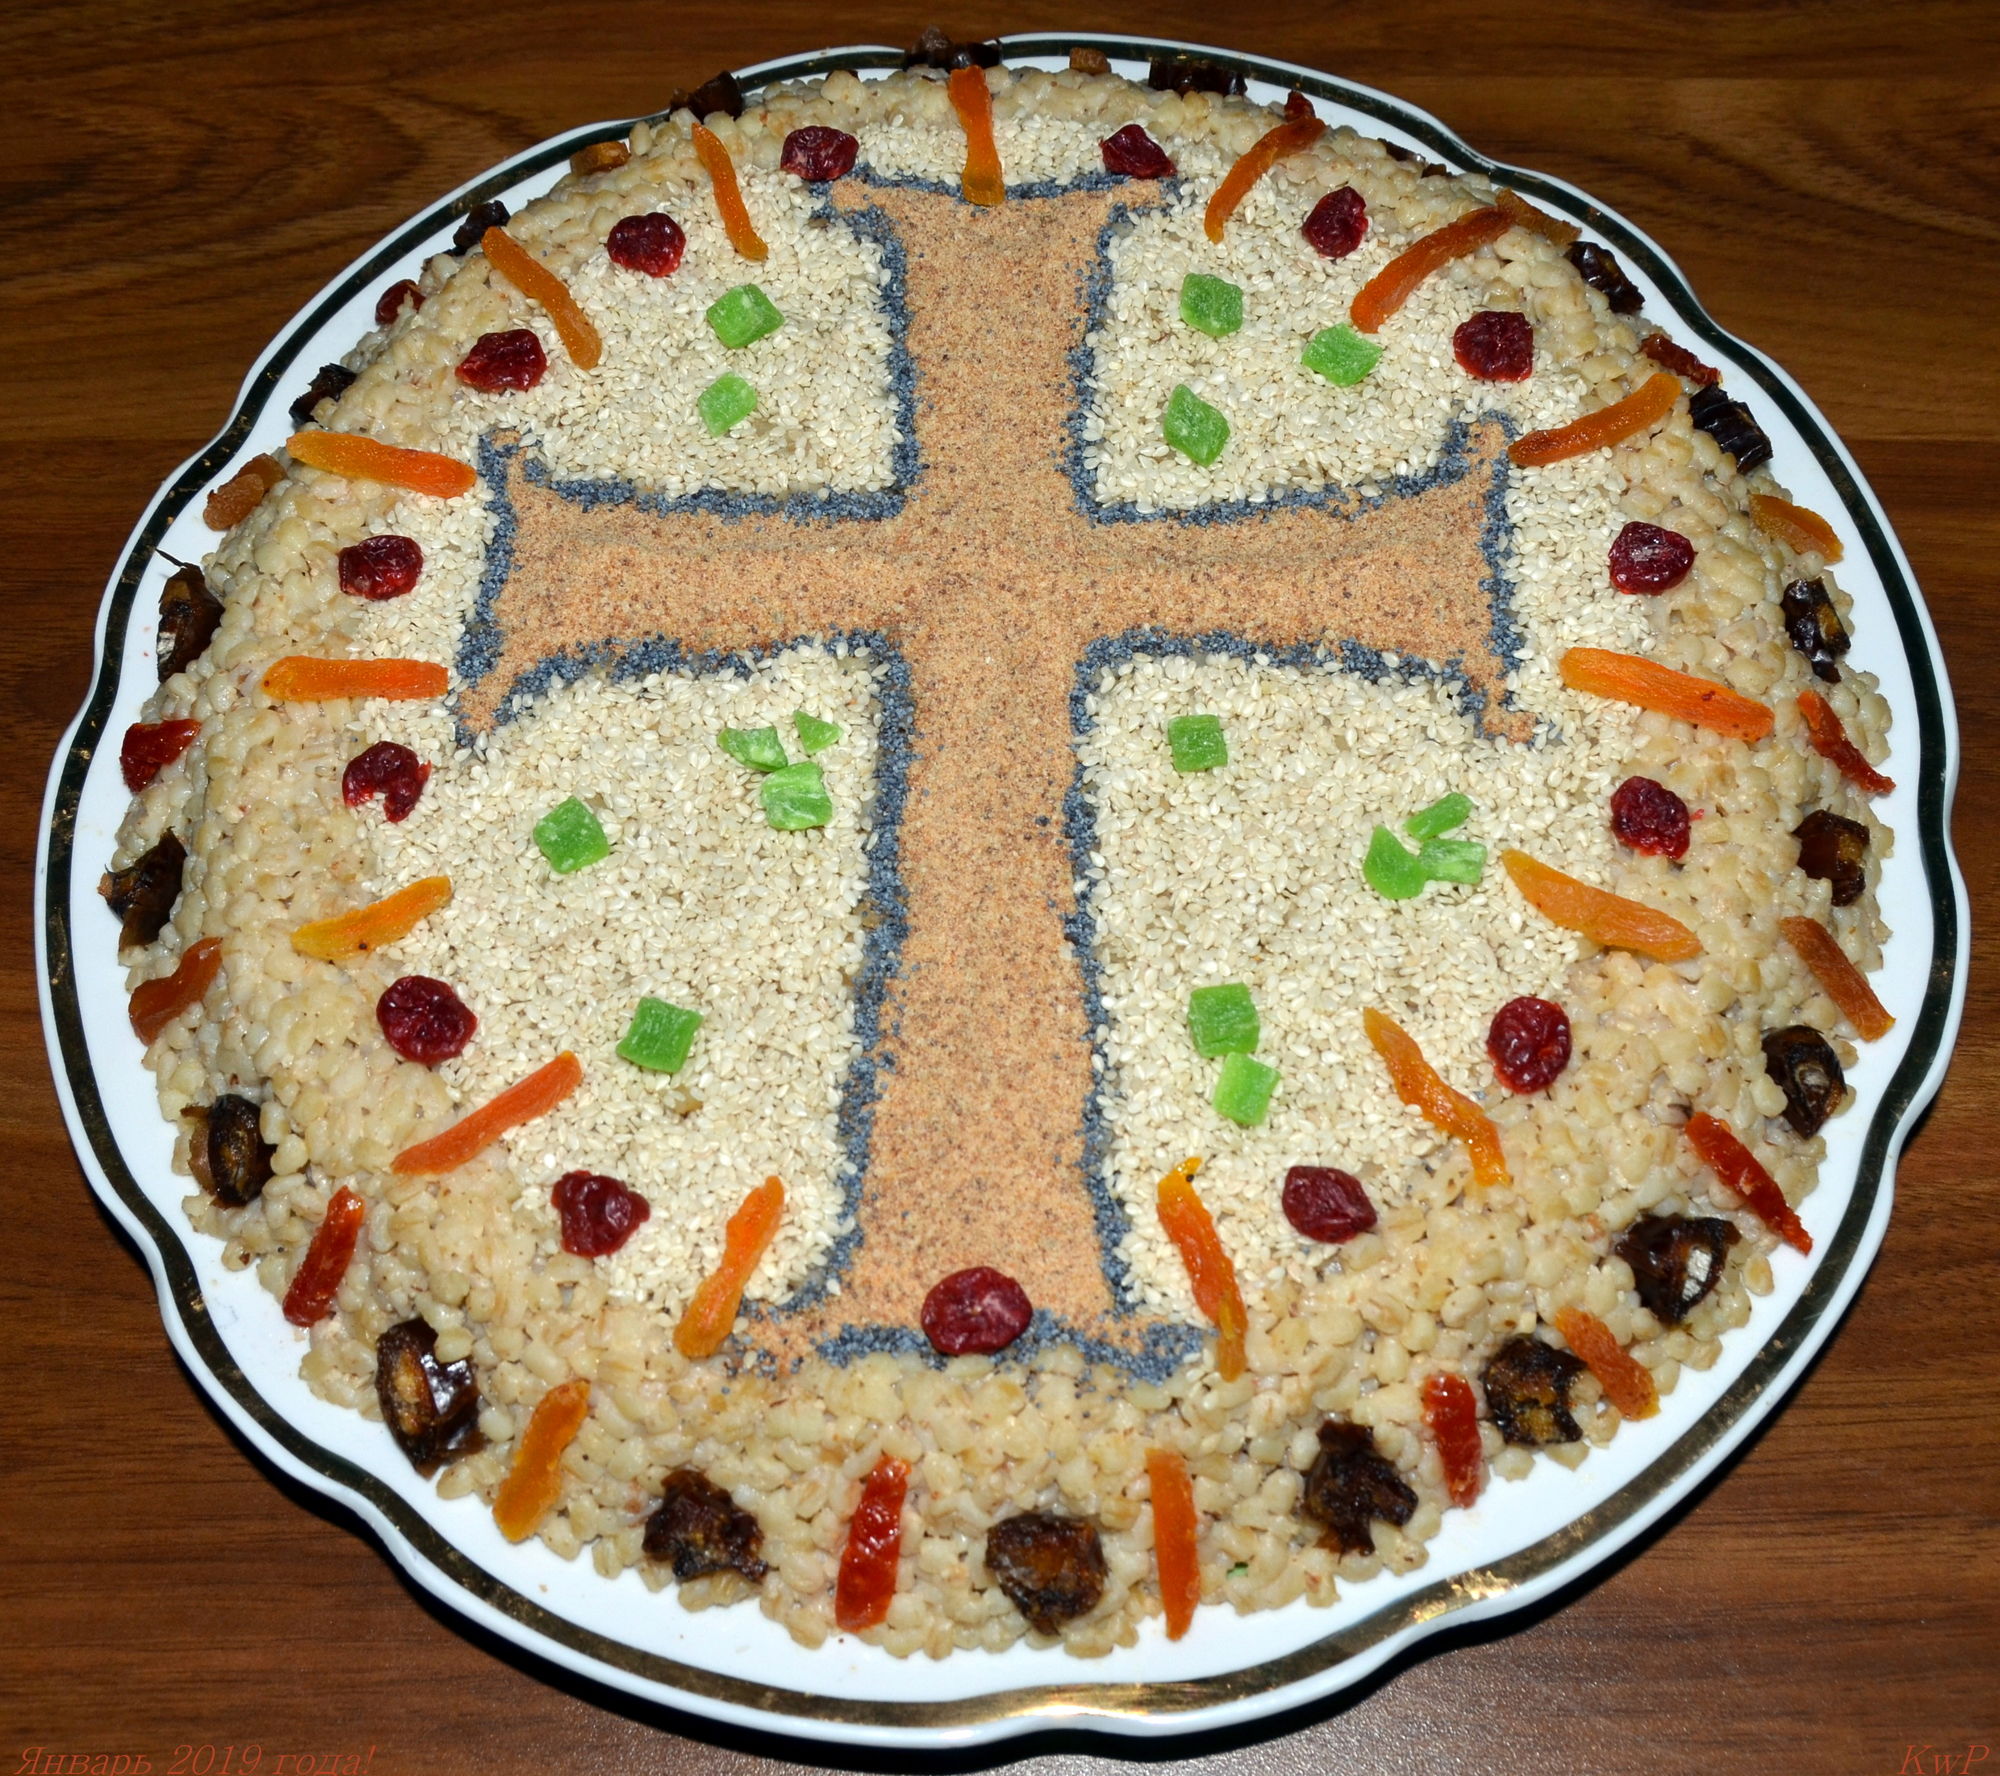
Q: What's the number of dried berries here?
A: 15